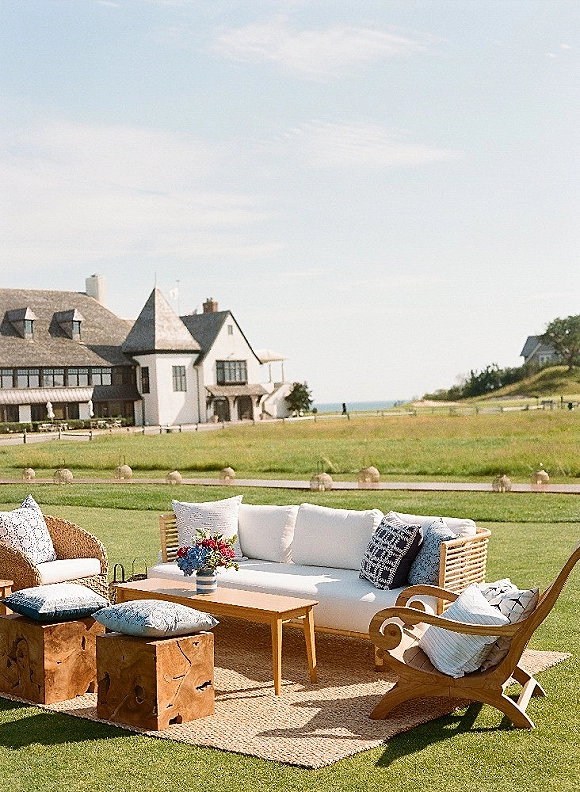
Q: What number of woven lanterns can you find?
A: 9